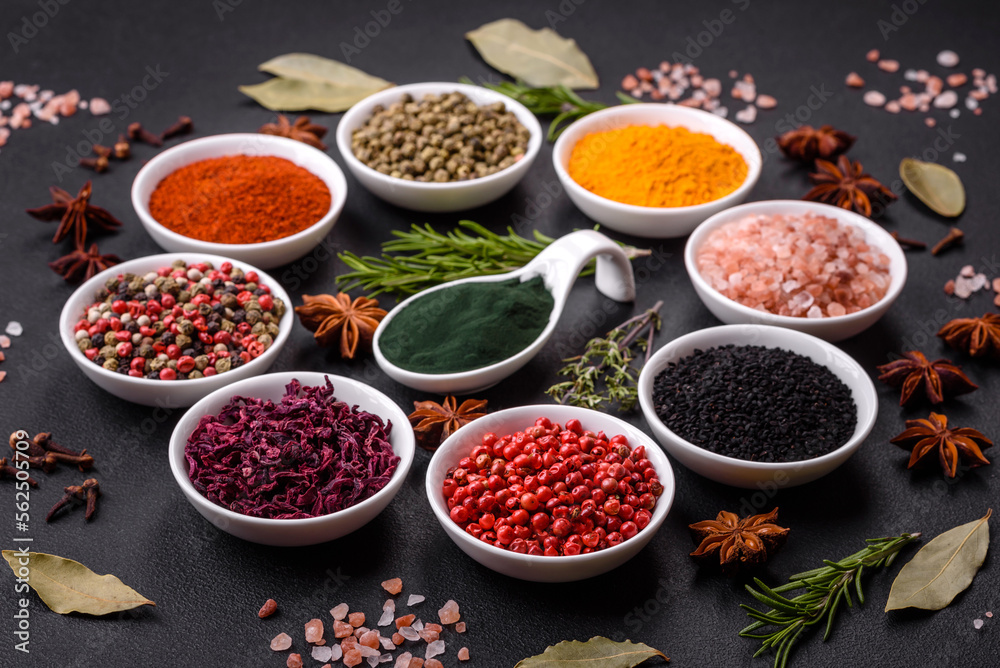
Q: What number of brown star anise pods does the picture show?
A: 11